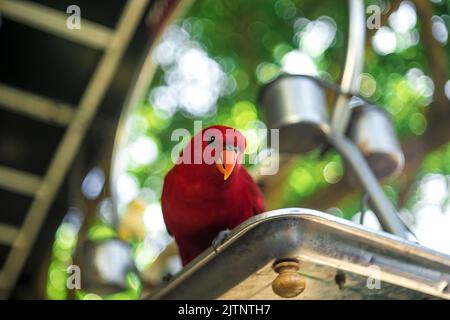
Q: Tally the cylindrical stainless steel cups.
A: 2